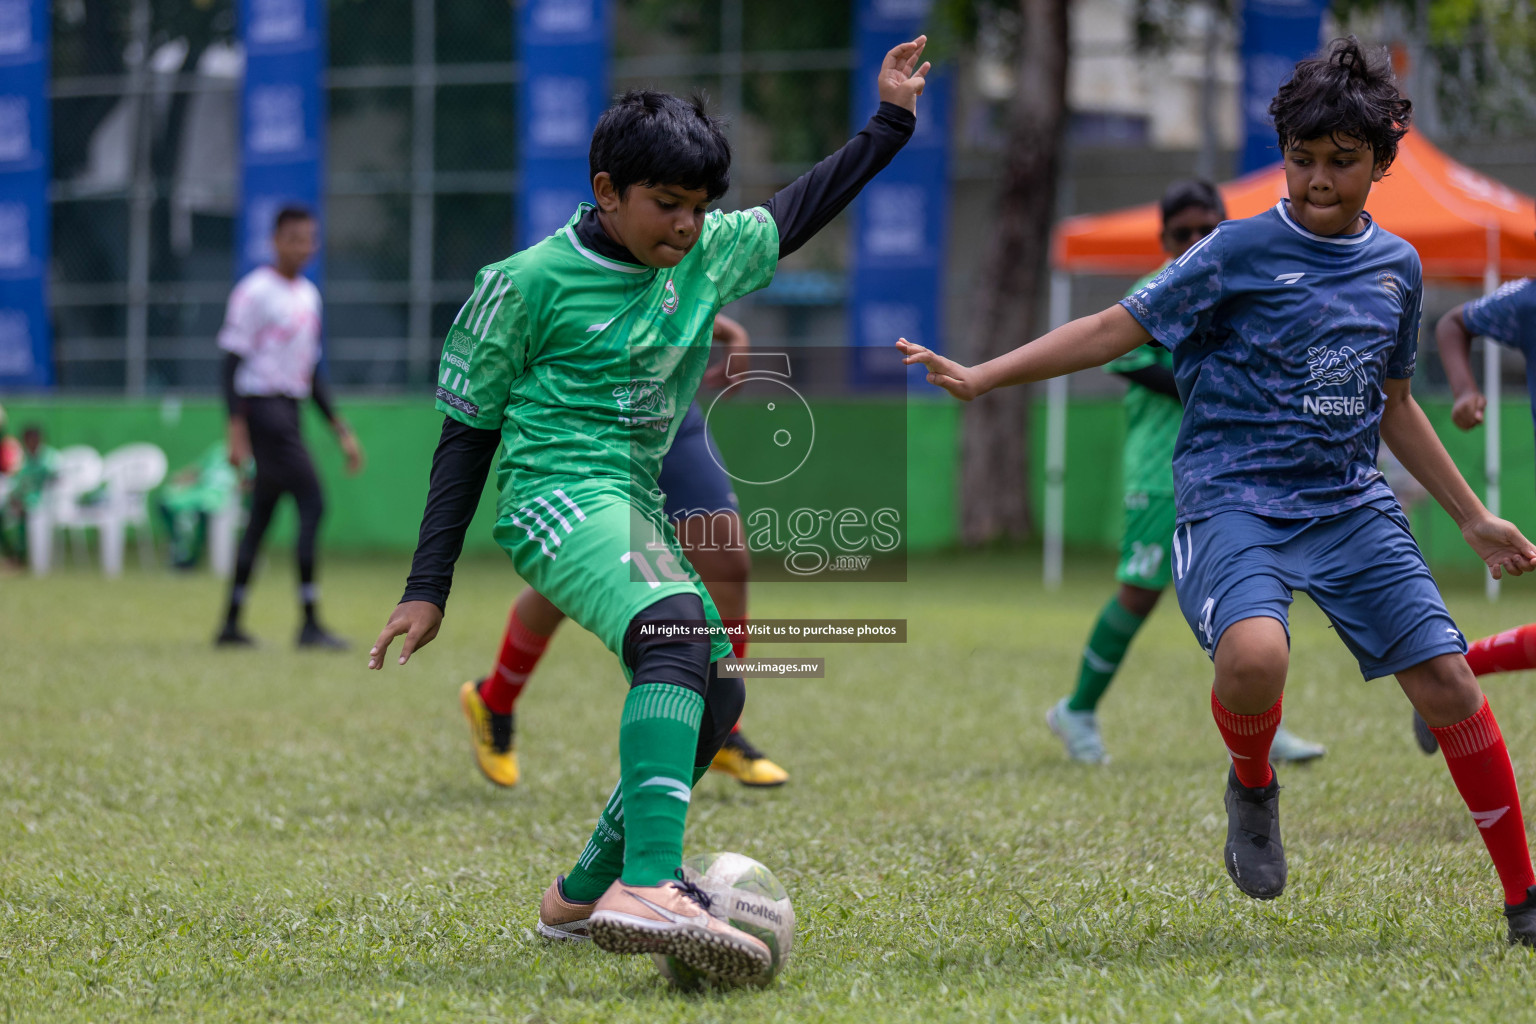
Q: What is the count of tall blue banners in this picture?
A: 5